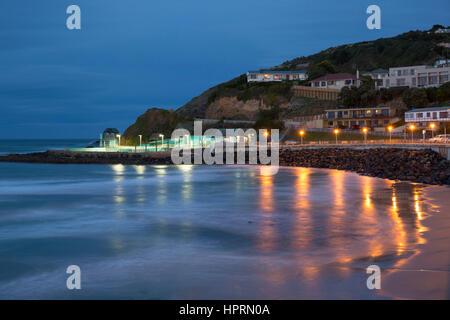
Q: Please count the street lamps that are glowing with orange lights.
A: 7